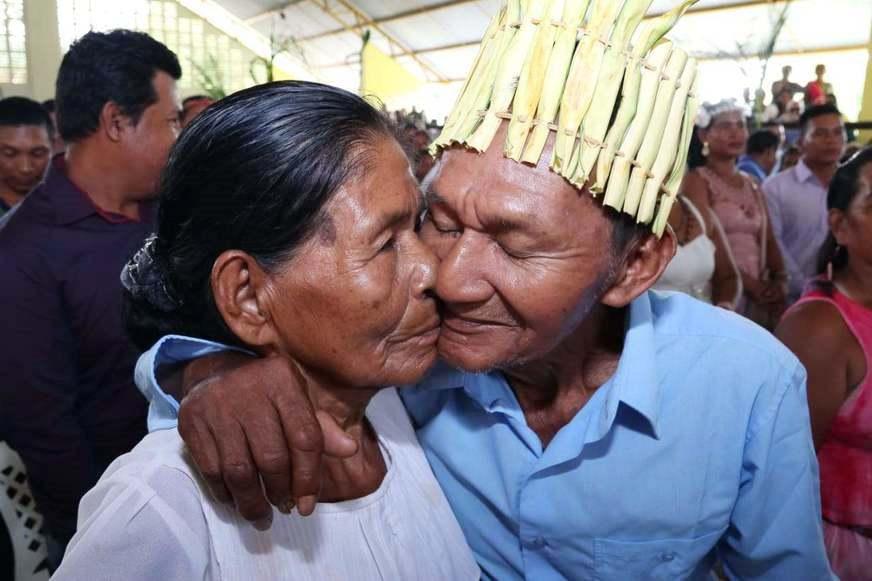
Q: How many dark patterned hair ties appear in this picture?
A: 1